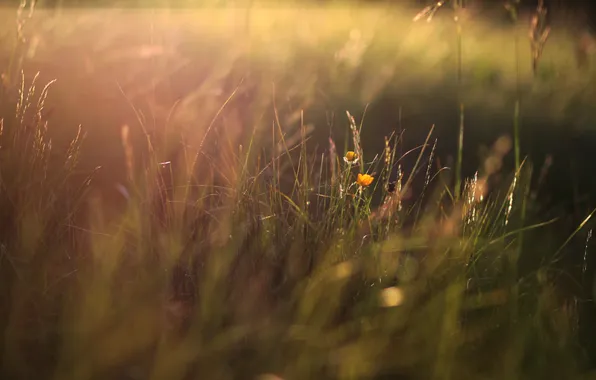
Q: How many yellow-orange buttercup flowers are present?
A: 2